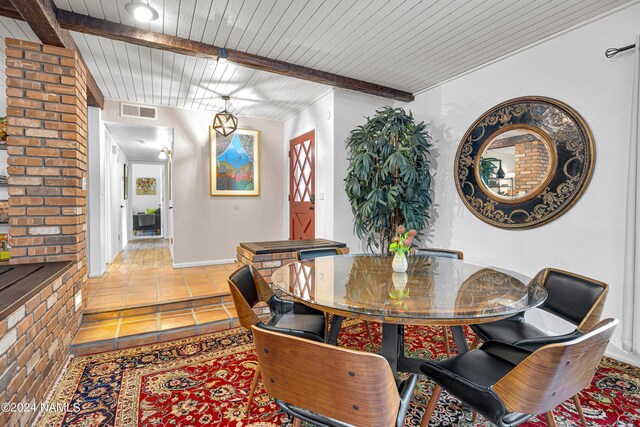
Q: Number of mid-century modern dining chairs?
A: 6